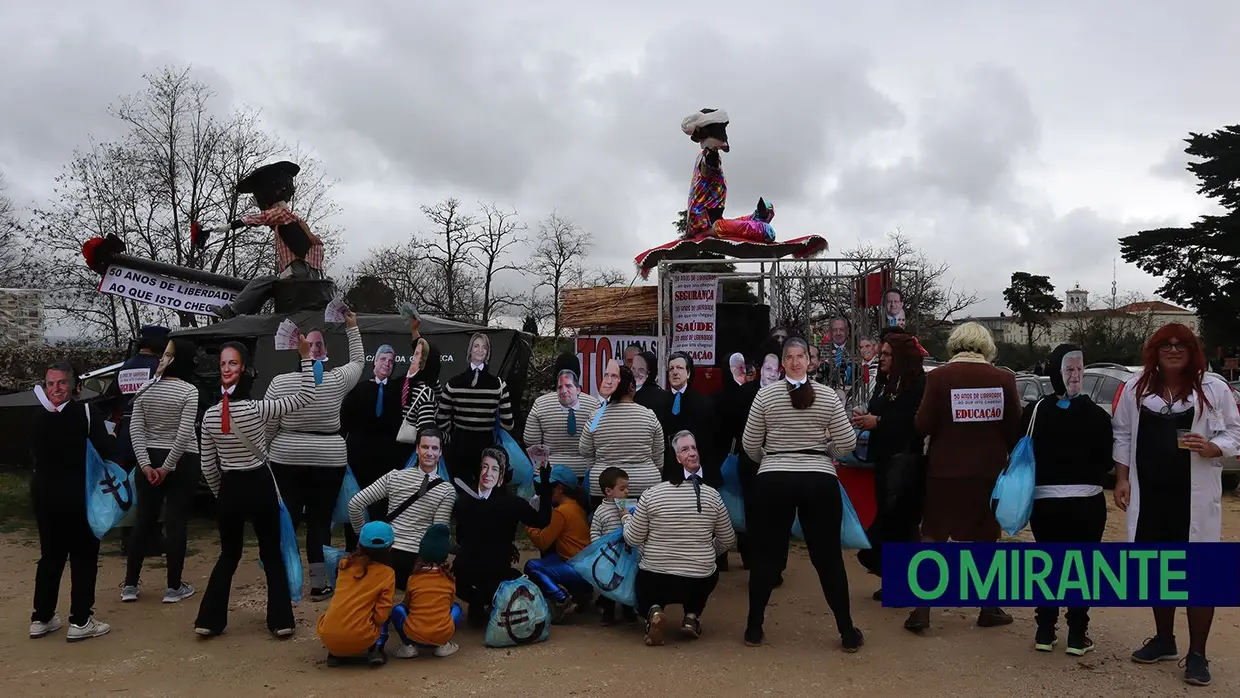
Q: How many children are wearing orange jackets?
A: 3